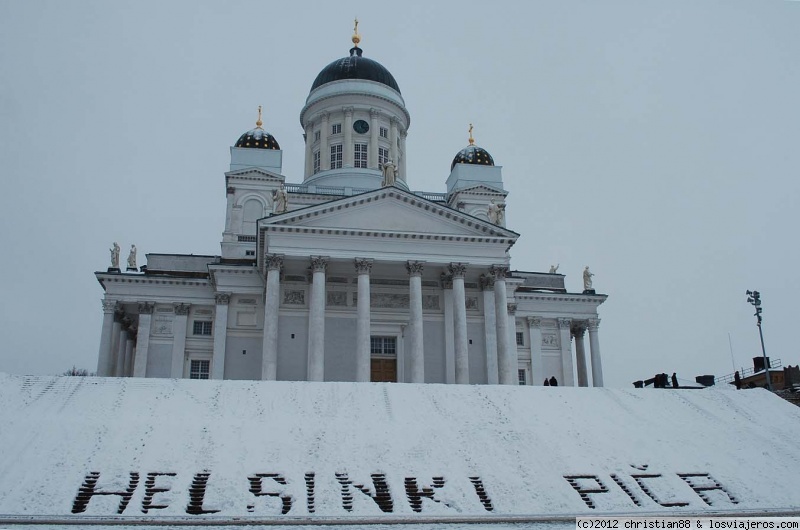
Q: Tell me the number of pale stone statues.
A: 7